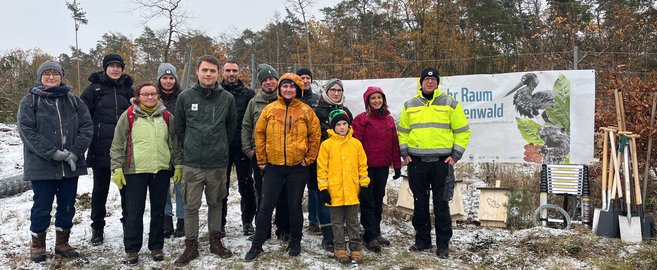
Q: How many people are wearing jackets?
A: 13